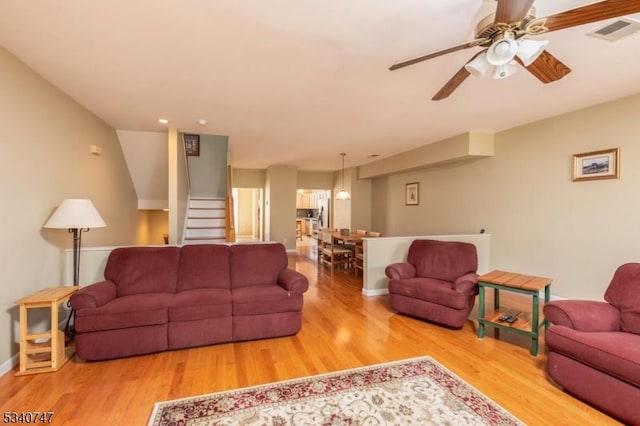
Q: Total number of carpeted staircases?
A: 0